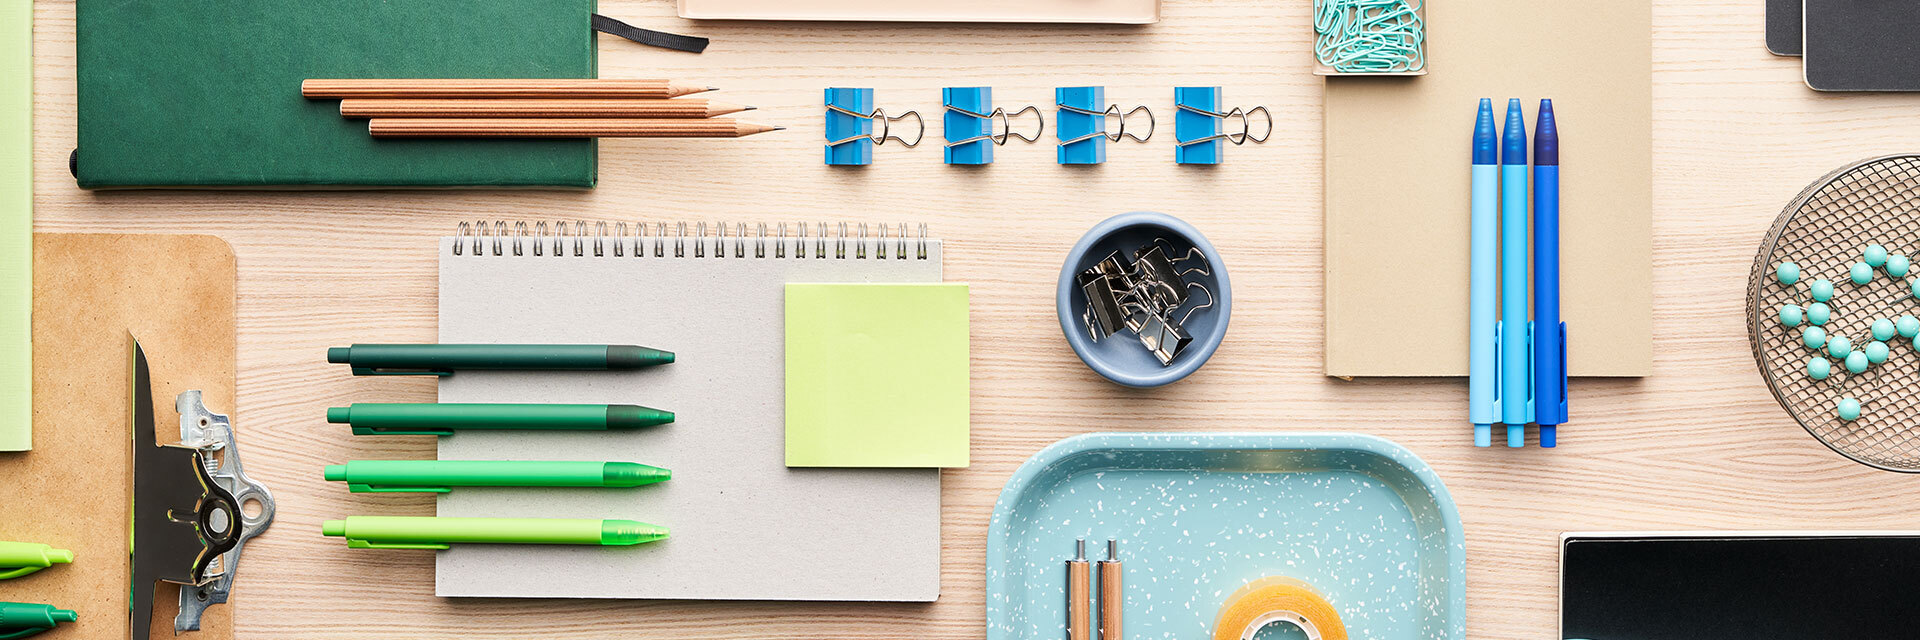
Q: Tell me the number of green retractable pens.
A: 6